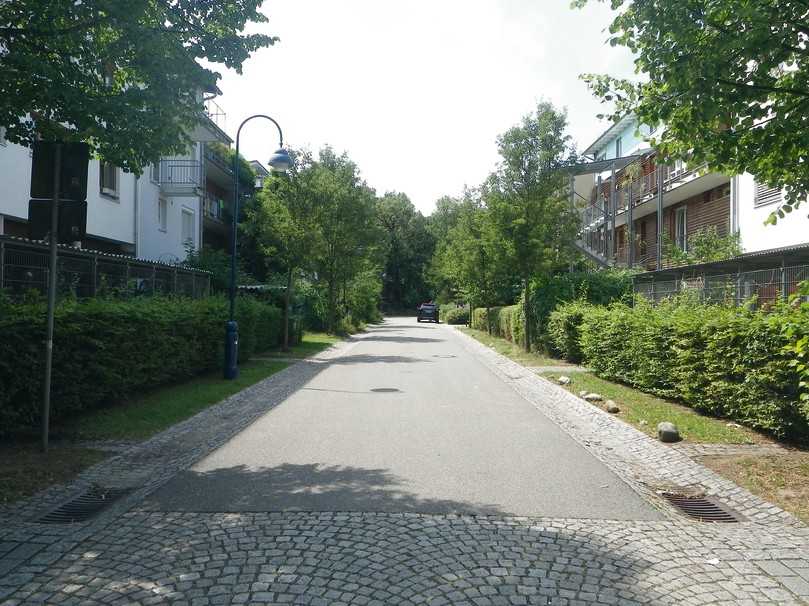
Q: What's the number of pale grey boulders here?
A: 5